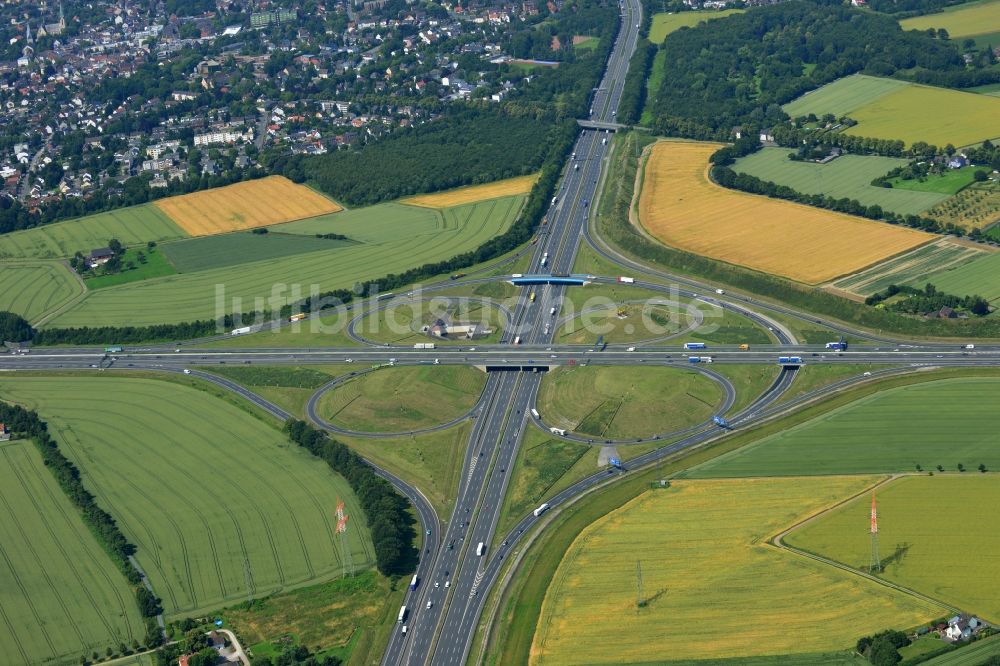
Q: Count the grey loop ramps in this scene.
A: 4